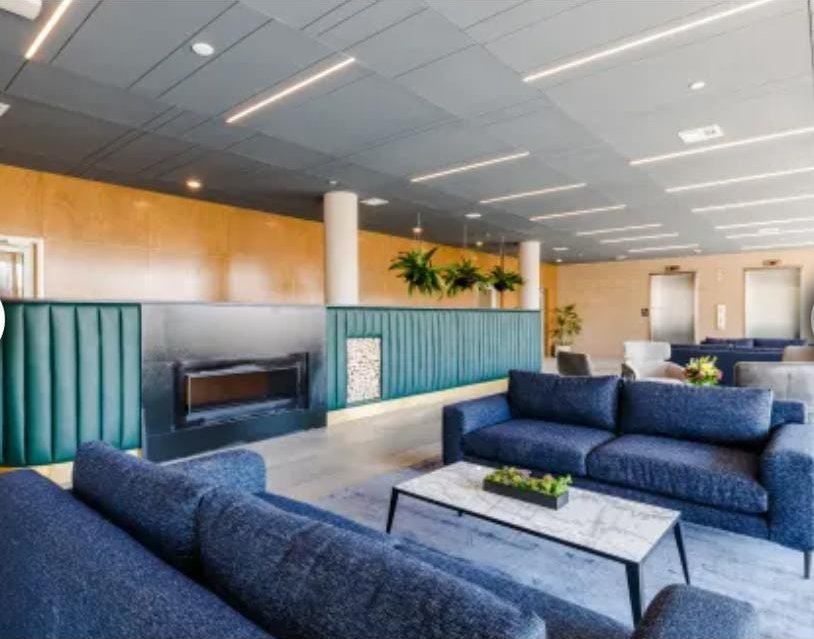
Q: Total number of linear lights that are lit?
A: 15